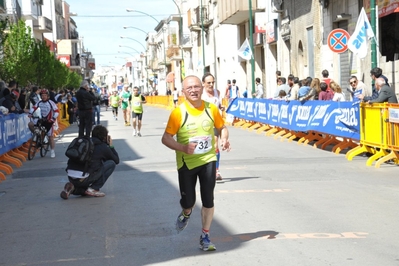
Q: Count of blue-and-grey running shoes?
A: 2